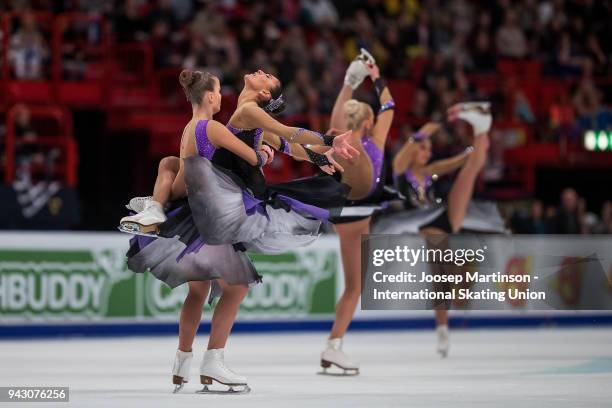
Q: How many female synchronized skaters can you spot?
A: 4